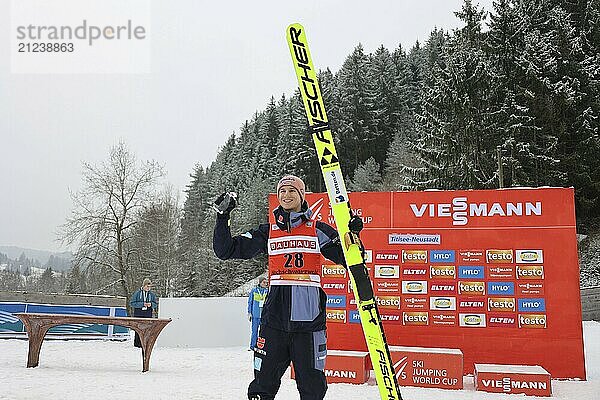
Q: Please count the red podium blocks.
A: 3